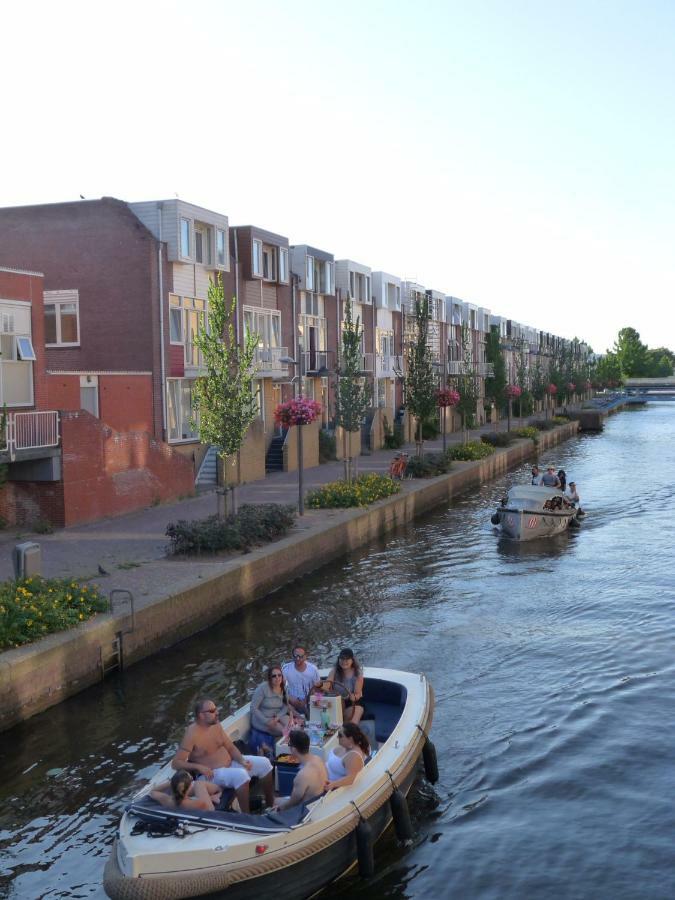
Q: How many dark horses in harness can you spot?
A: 0